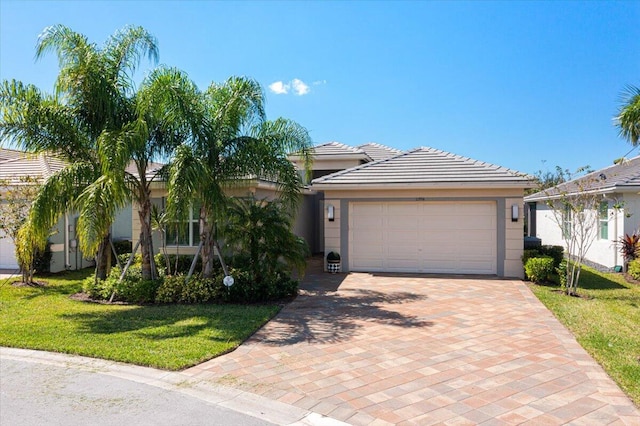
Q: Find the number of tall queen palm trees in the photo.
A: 3